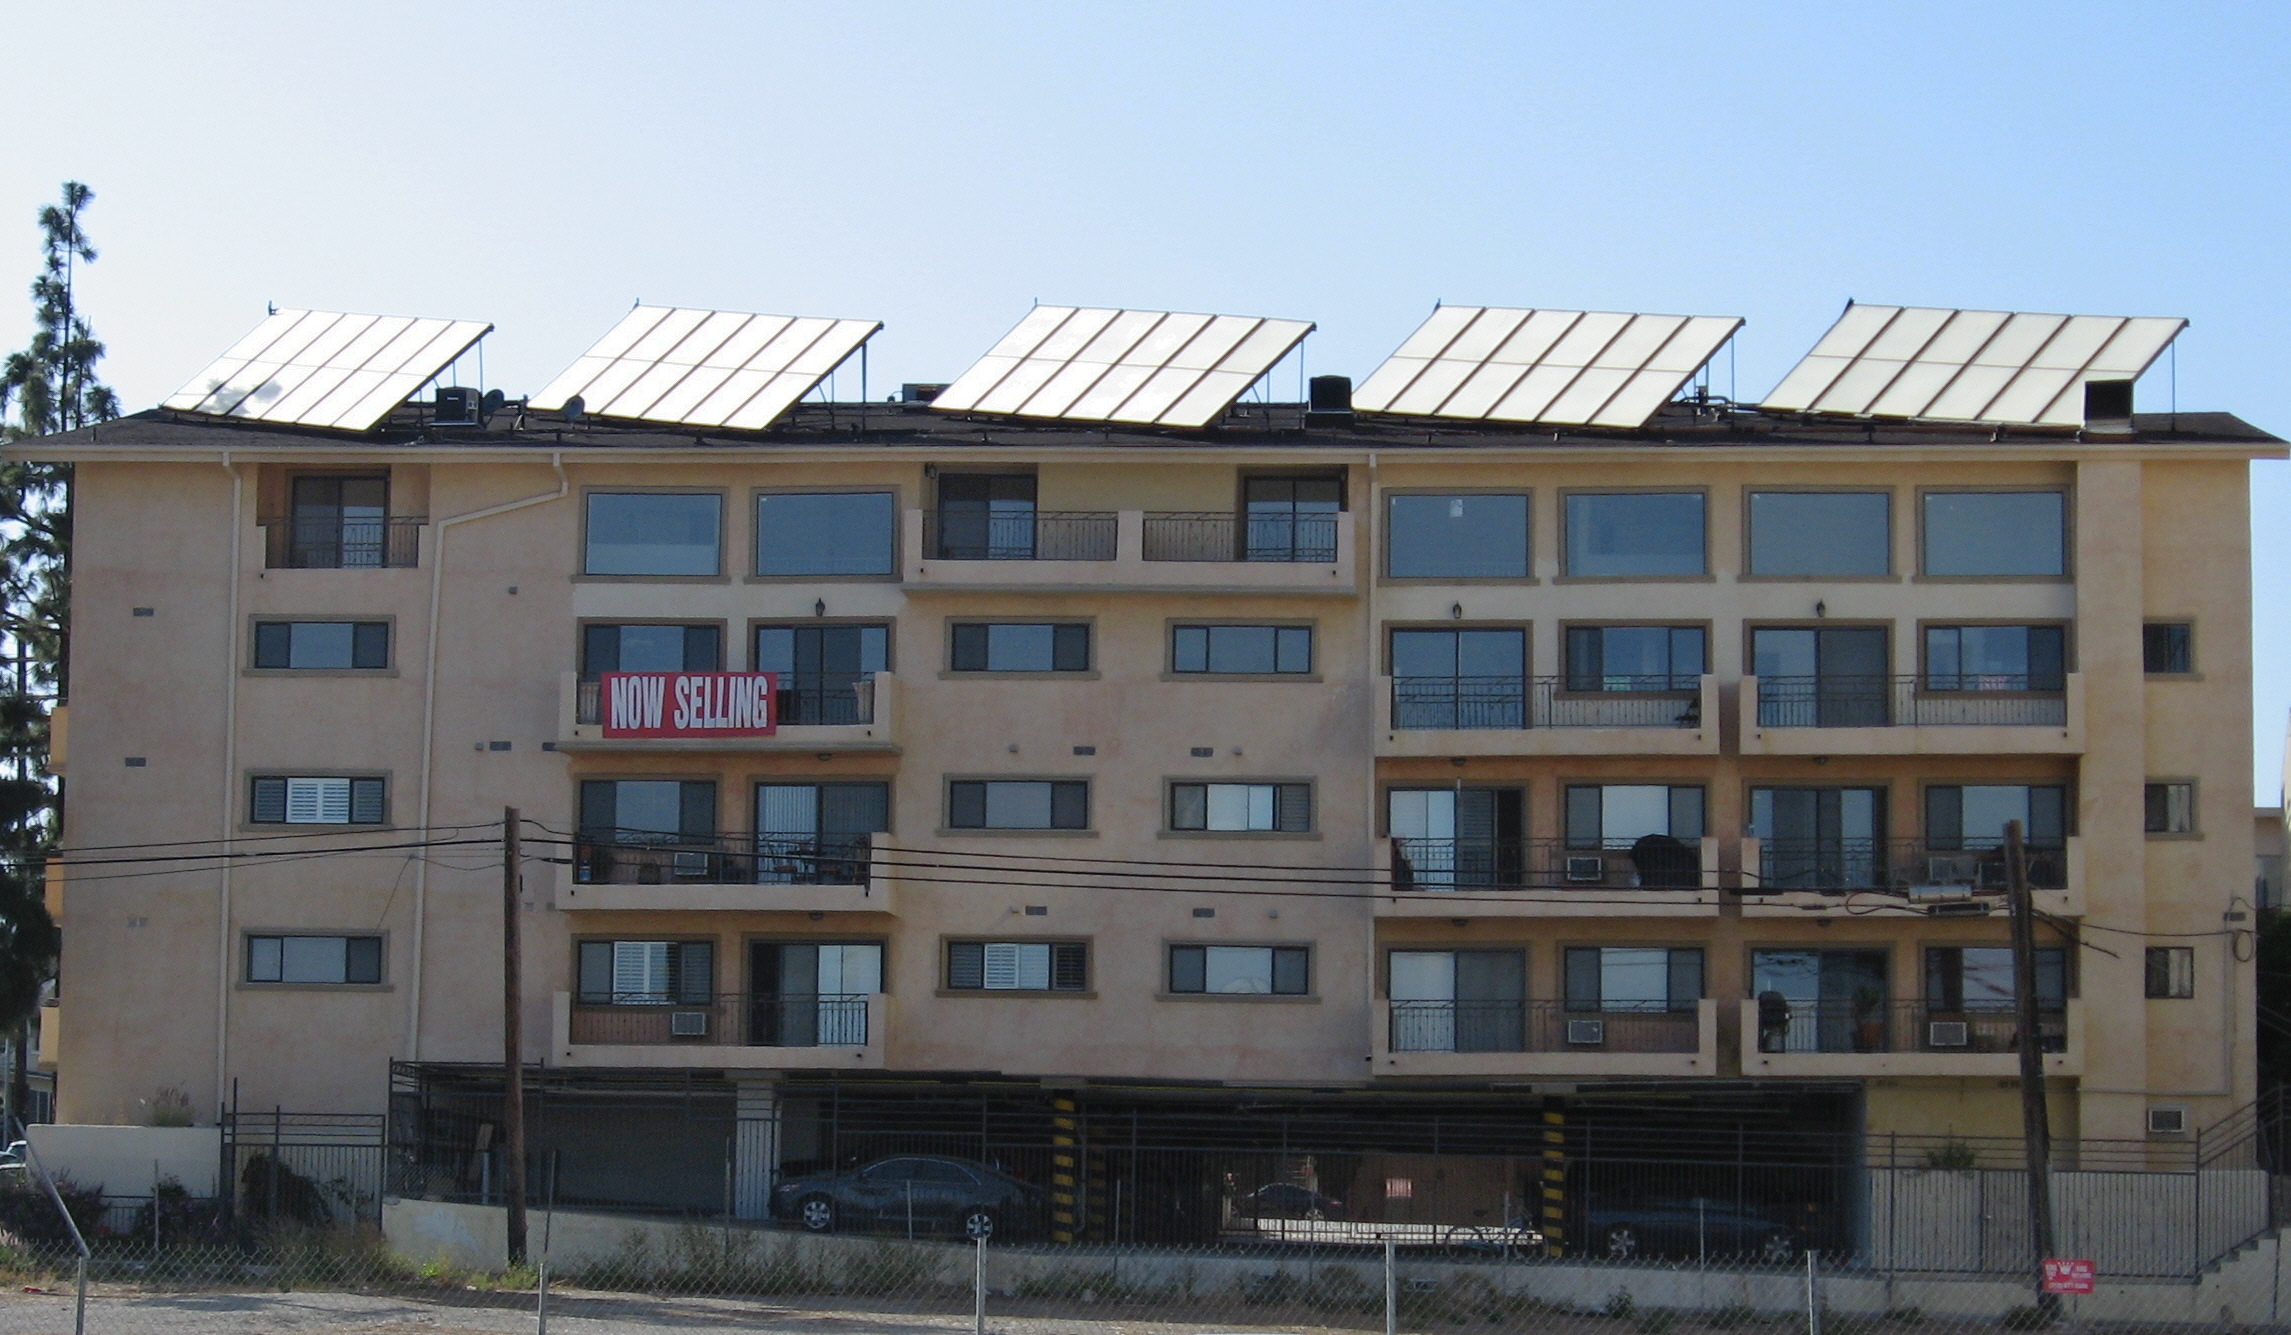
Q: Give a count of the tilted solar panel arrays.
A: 5